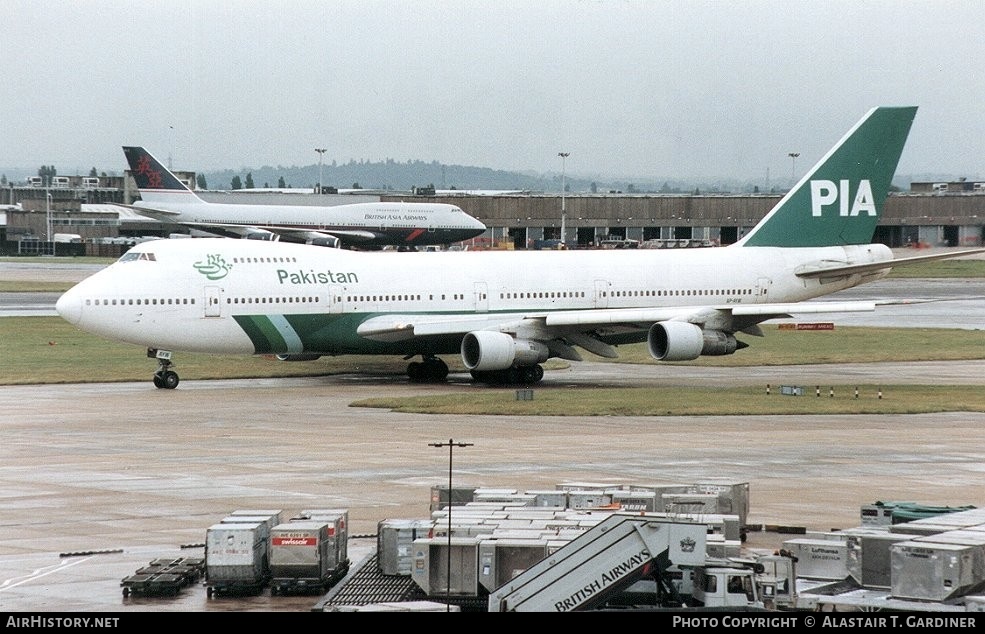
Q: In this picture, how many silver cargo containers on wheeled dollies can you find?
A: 6